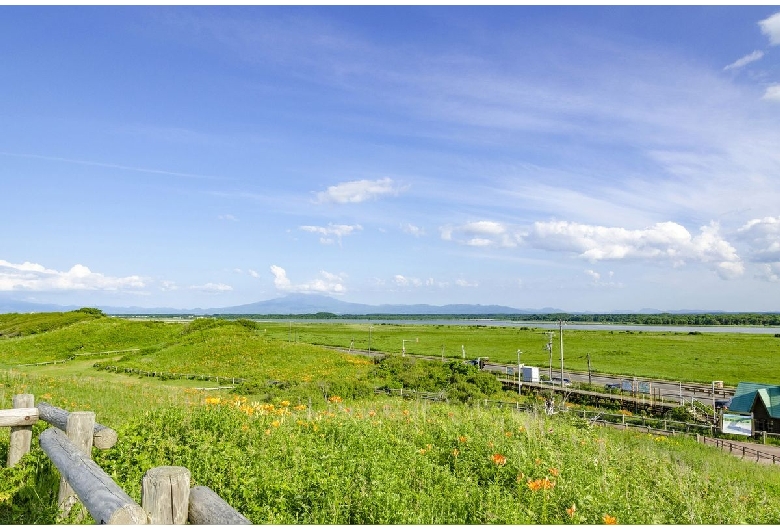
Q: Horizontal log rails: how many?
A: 4